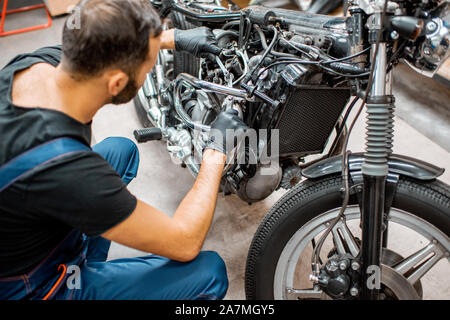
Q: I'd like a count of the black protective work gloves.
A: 2